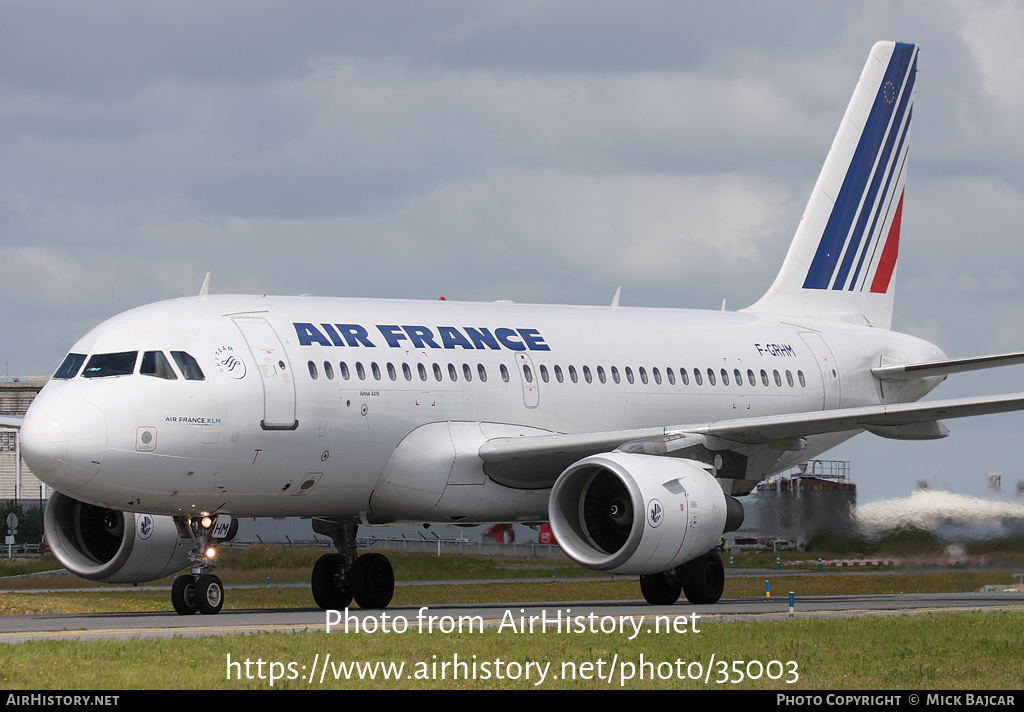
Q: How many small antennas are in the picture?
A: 3